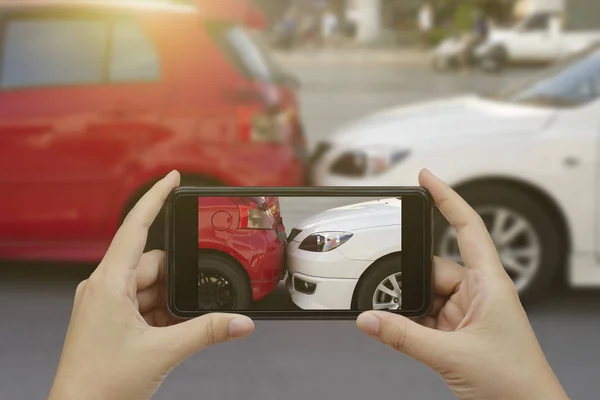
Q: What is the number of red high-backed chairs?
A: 0